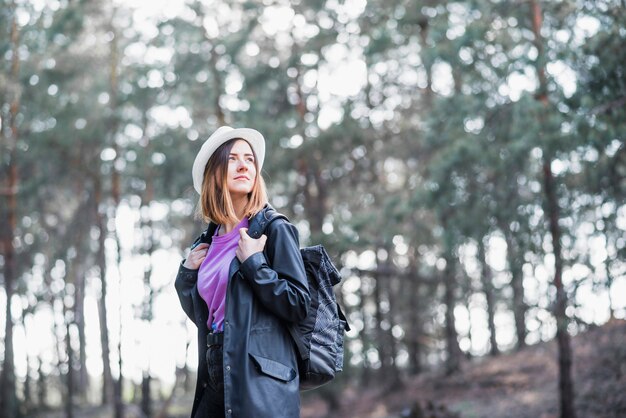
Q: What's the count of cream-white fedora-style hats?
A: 1